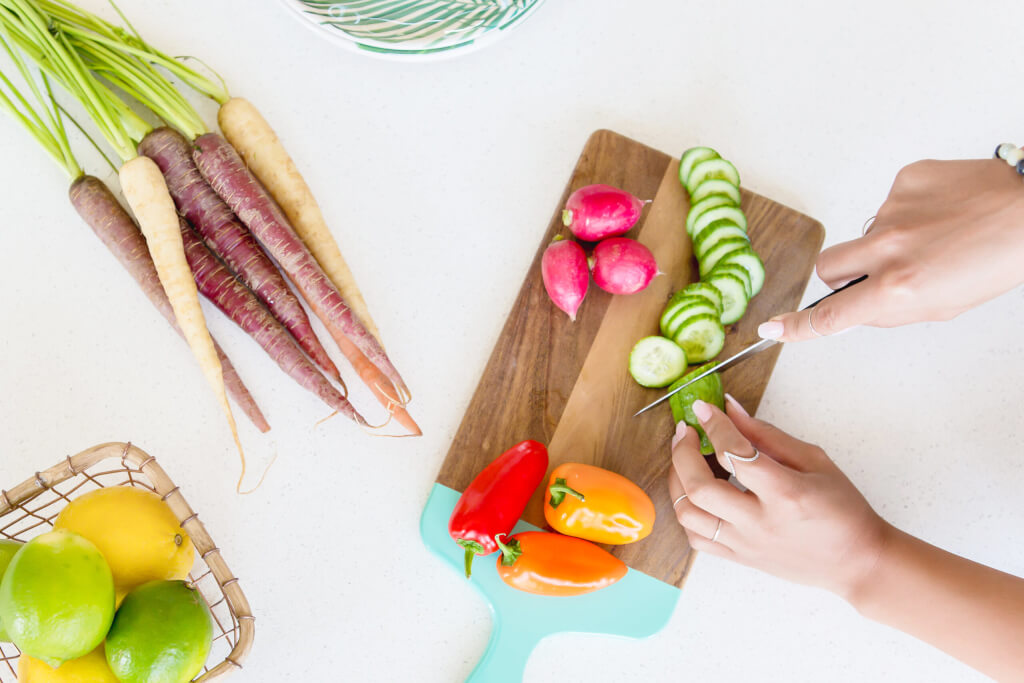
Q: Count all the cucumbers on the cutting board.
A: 1